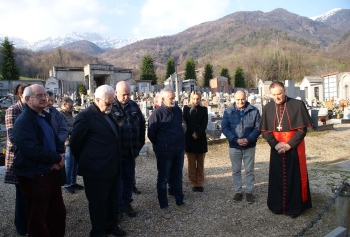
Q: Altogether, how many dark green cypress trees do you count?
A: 7